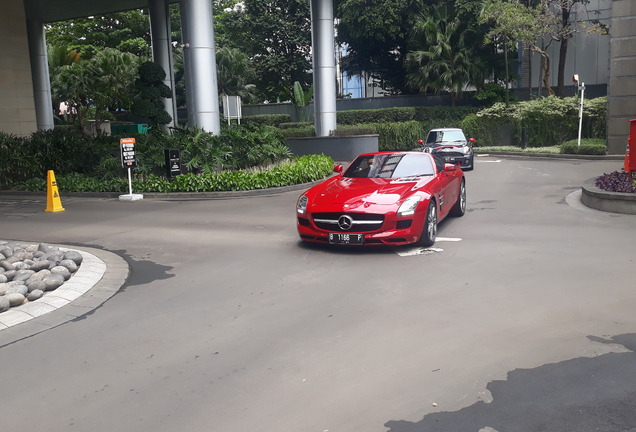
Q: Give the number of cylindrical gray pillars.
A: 4